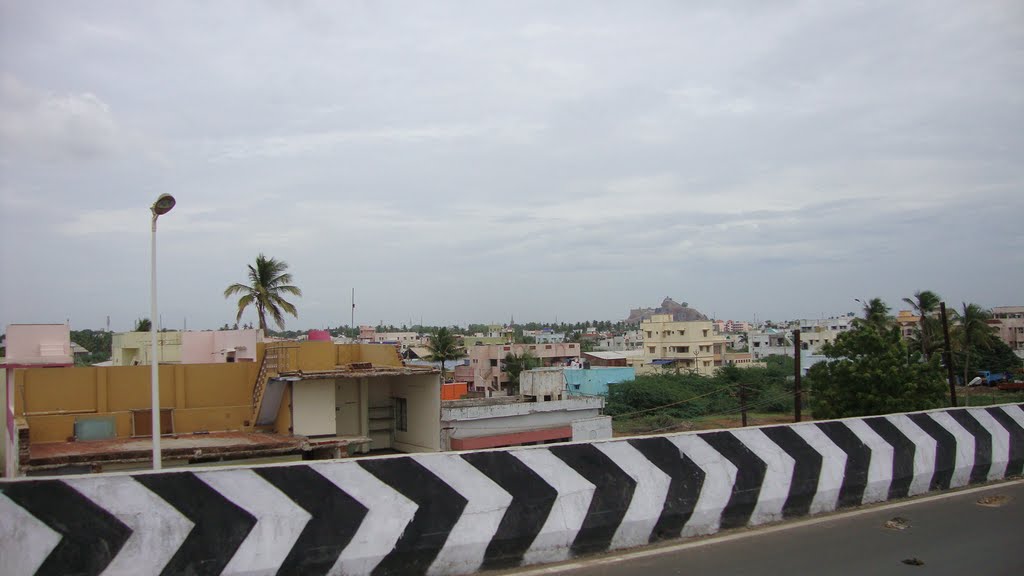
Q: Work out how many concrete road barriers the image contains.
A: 1